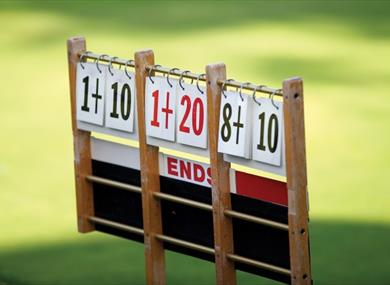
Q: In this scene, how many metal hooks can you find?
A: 12